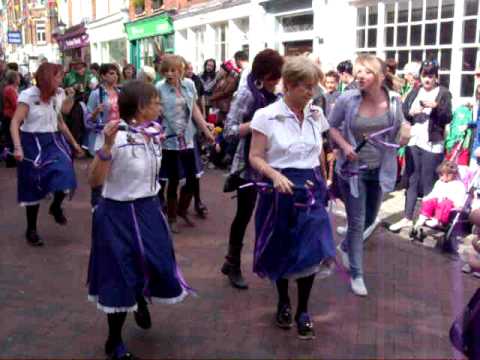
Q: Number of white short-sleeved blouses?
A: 3